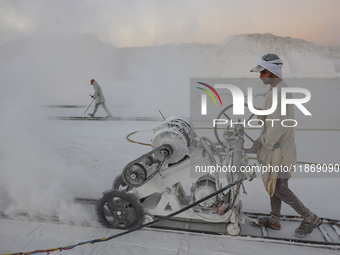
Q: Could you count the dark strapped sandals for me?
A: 2